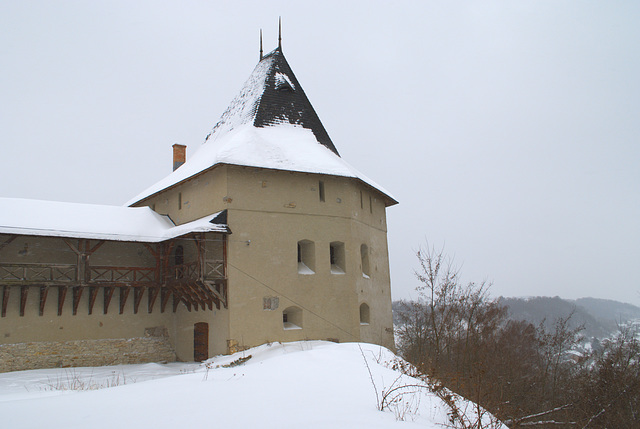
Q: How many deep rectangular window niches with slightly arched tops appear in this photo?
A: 5